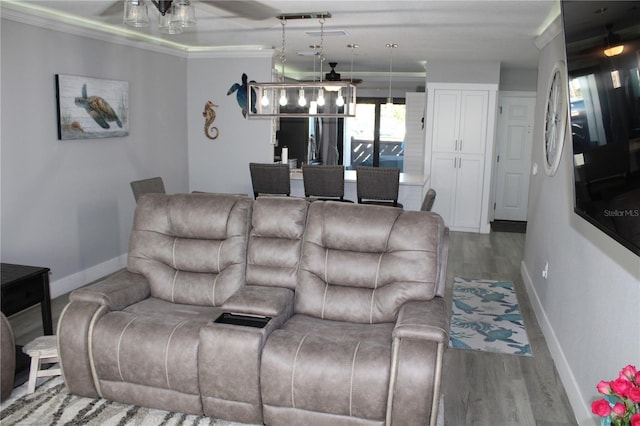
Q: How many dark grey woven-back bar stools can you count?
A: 3